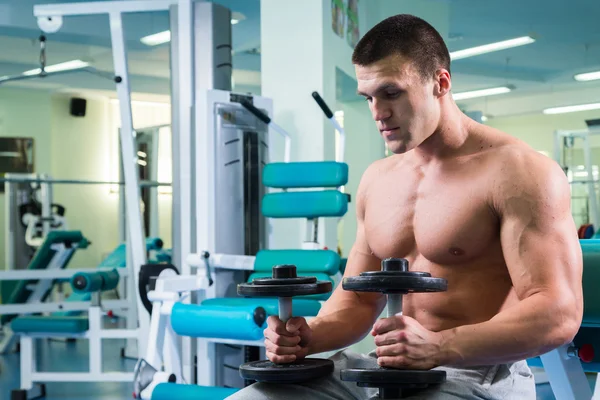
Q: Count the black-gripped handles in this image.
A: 2